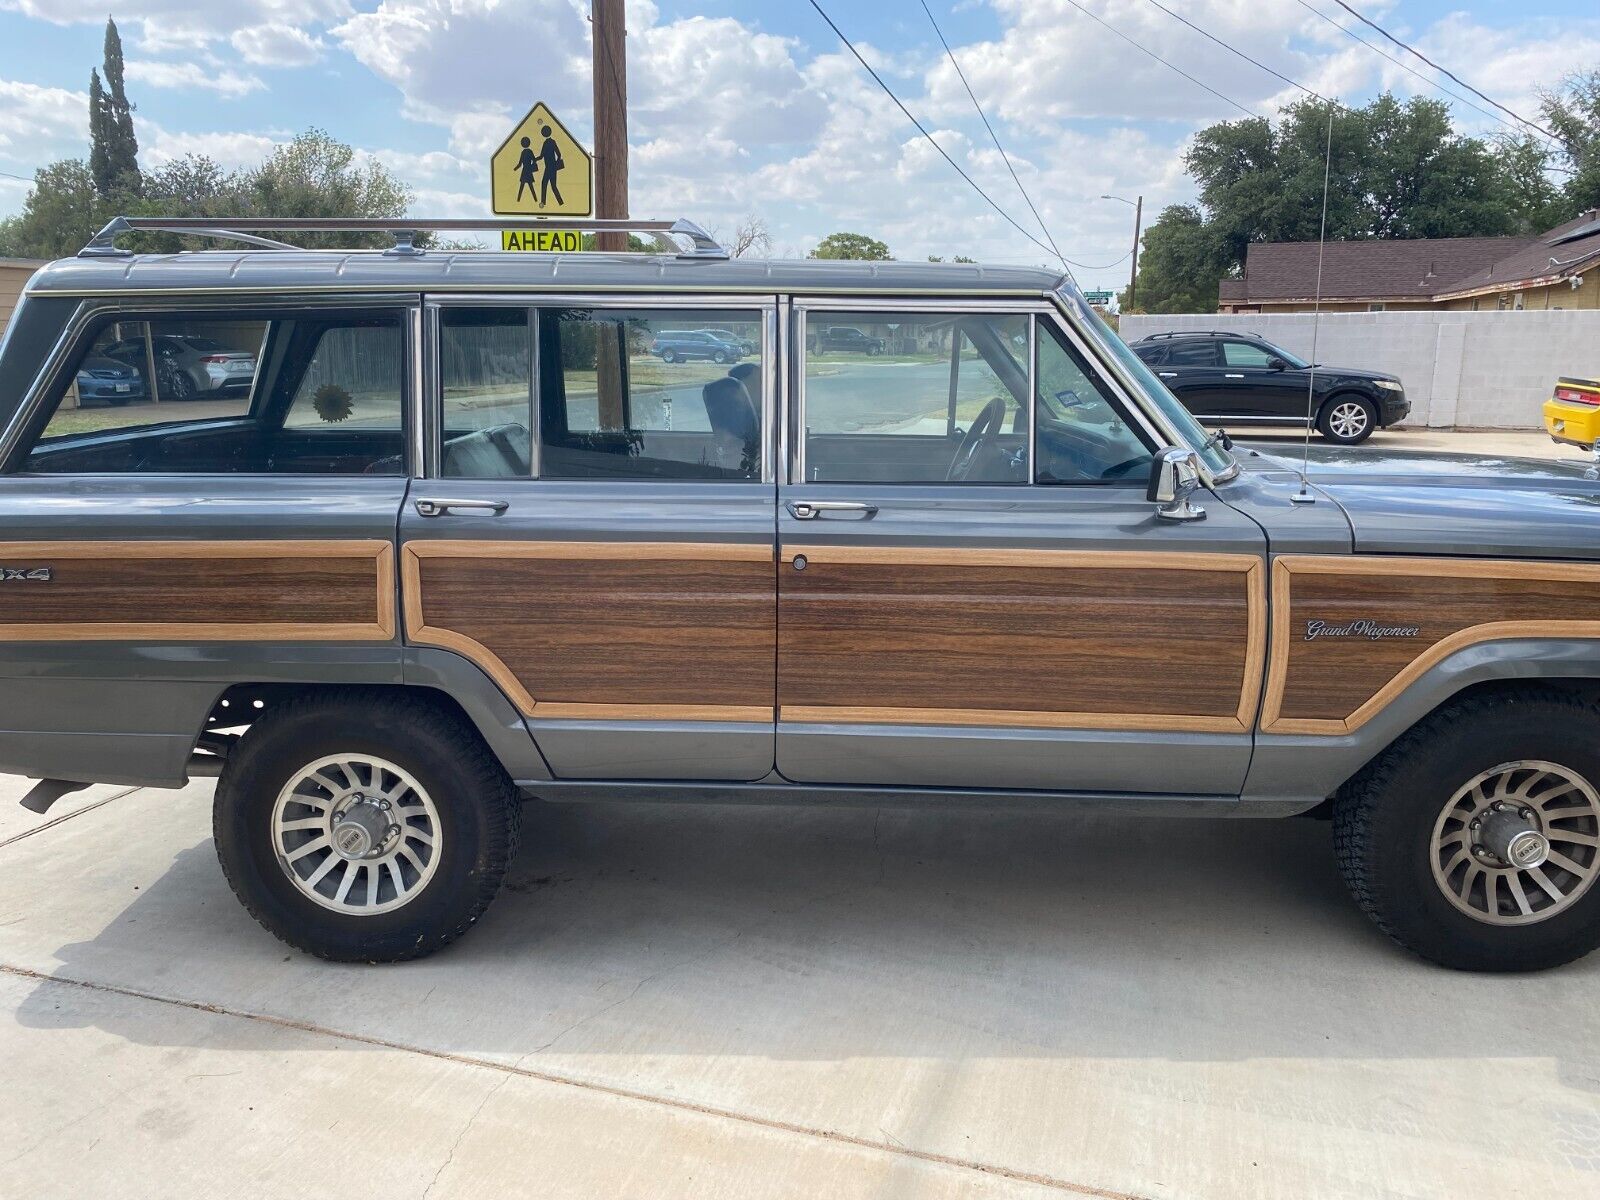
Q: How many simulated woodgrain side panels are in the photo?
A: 4